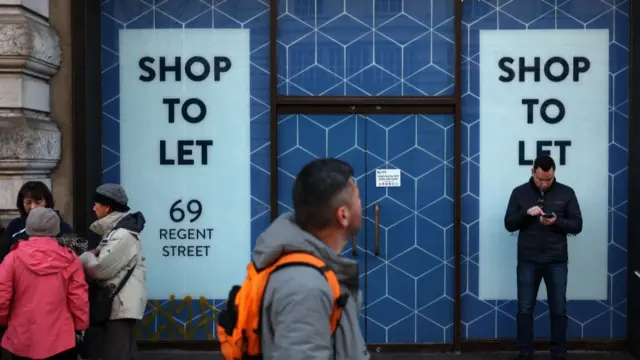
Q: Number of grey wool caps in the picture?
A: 2